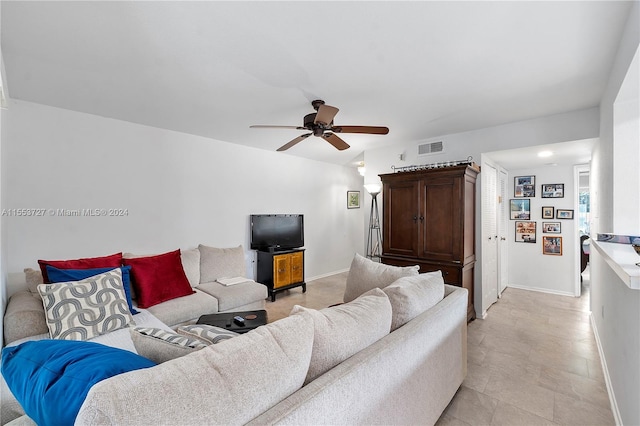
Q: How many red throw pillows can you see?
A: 2